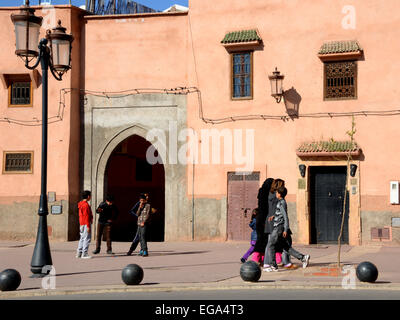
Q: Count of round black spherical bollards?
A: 4